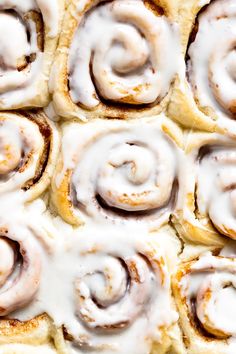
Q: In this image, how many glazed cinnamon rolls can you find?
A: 9